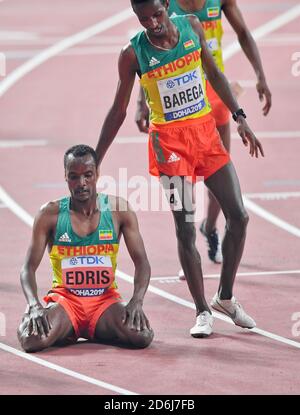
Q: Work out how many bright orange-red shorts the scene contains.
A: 3